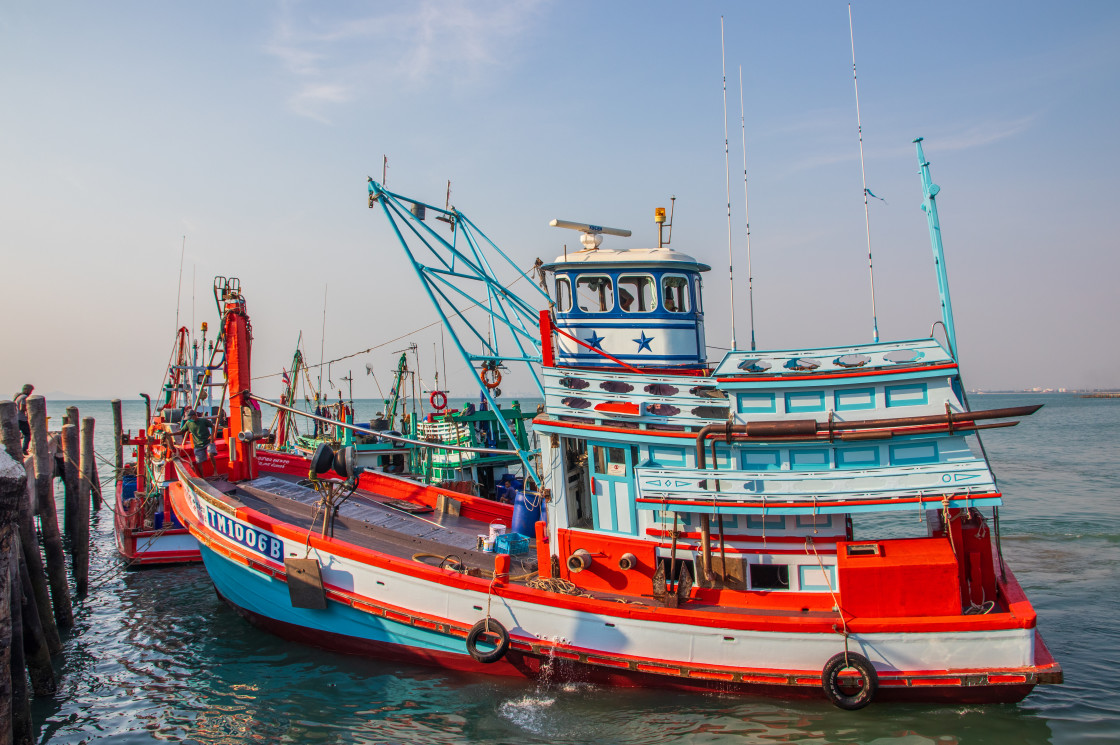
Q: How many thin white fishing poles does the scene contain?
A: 3